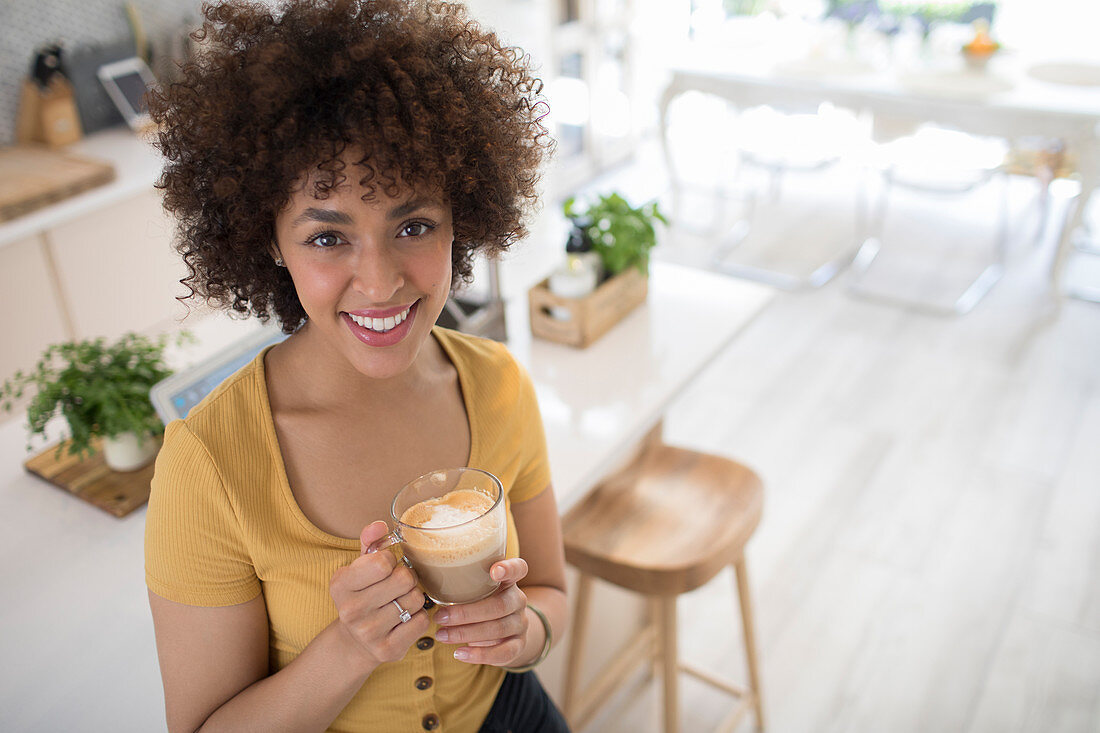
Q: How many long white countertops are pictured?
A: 2